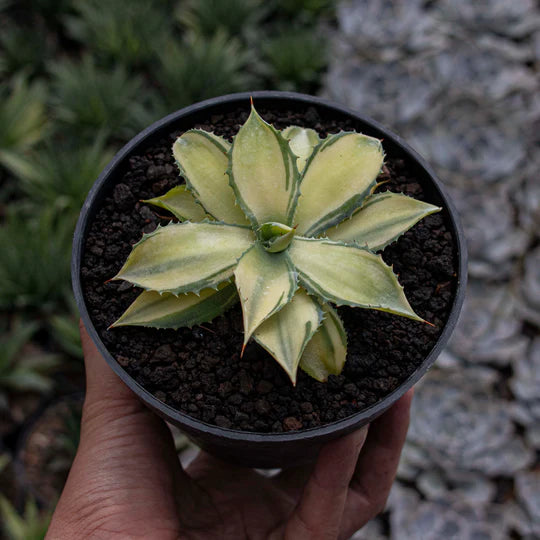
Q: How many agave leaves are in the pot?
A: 13